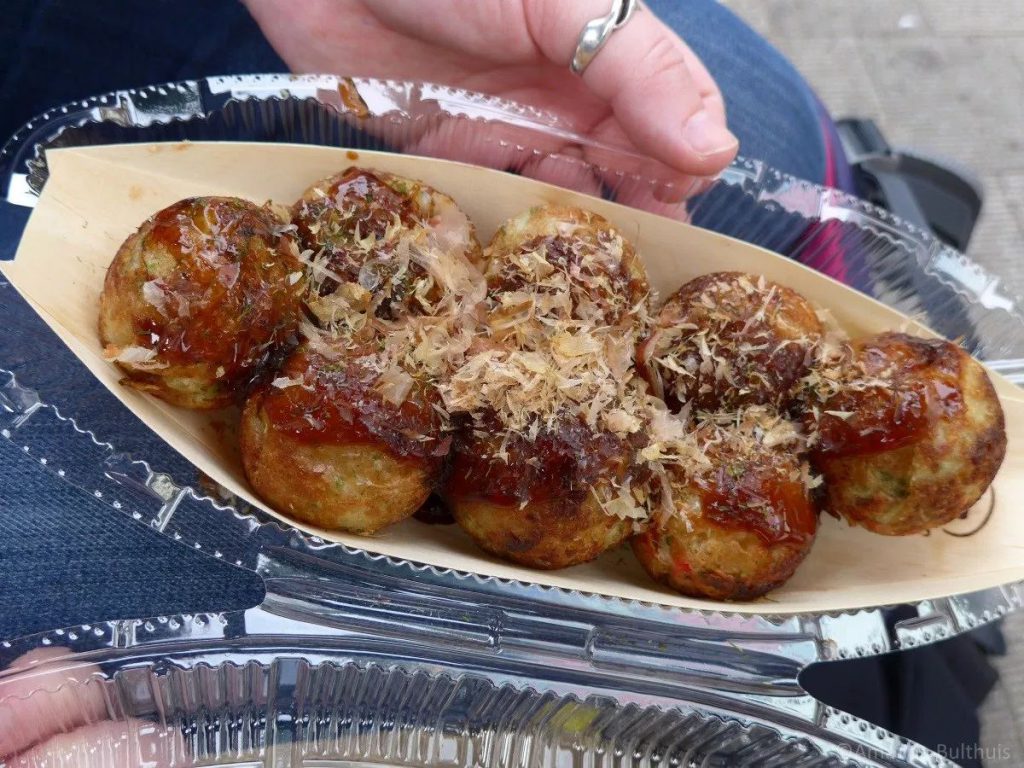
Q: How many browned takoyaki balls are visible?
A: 8